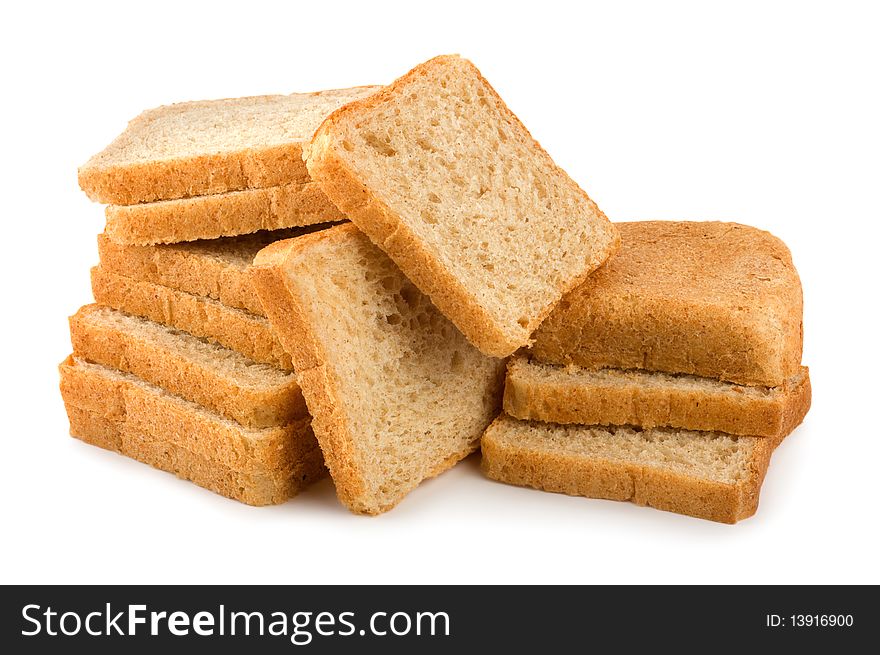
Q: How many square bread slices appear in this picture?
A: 12